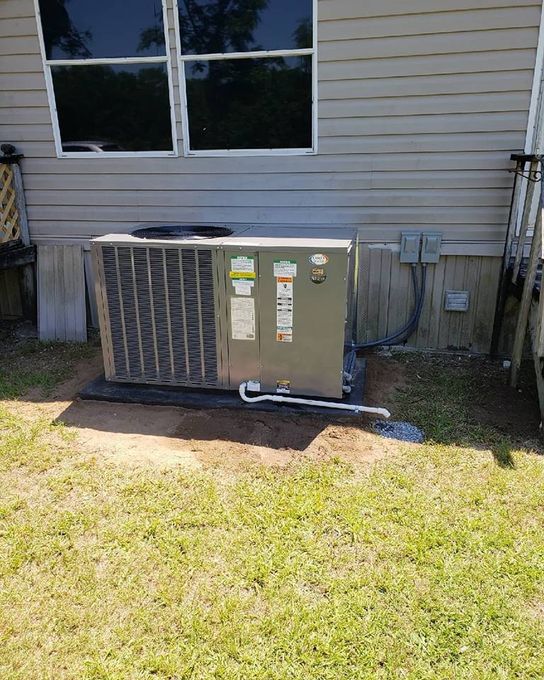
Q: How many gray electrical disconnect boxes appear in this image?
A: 2